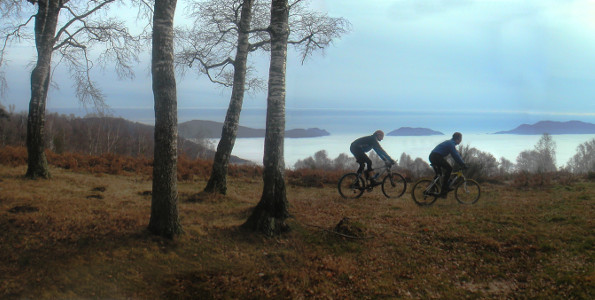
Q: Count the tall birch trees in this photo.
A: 4